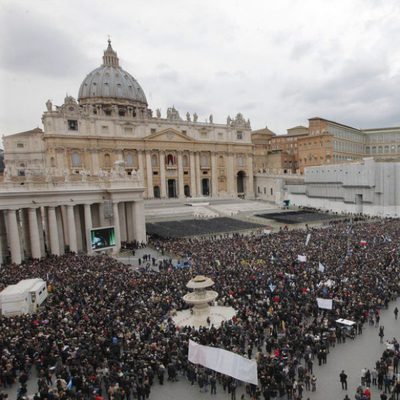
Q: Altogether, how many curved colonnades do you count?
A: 1